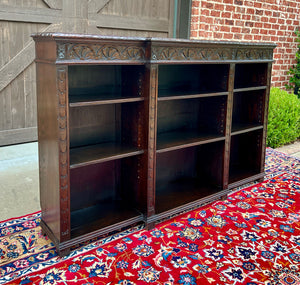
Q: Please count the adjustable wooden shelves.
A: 6